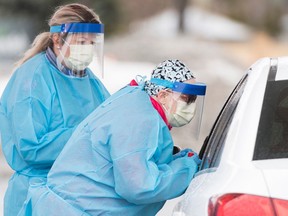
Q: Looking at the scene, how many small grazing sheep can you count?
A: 0